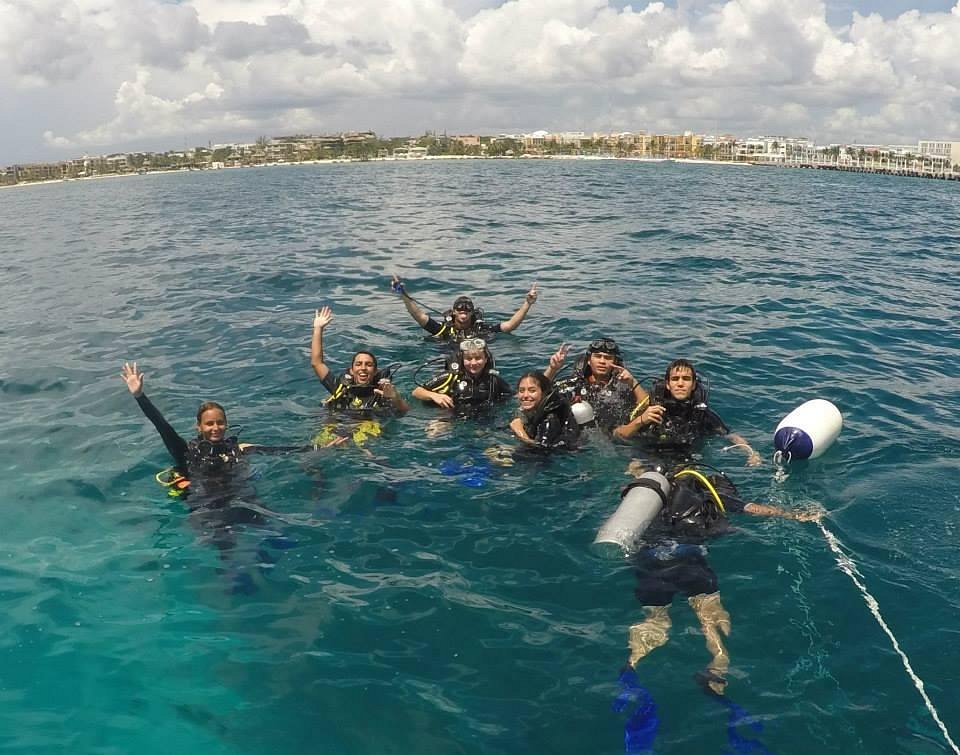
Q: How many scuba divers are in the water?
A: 8